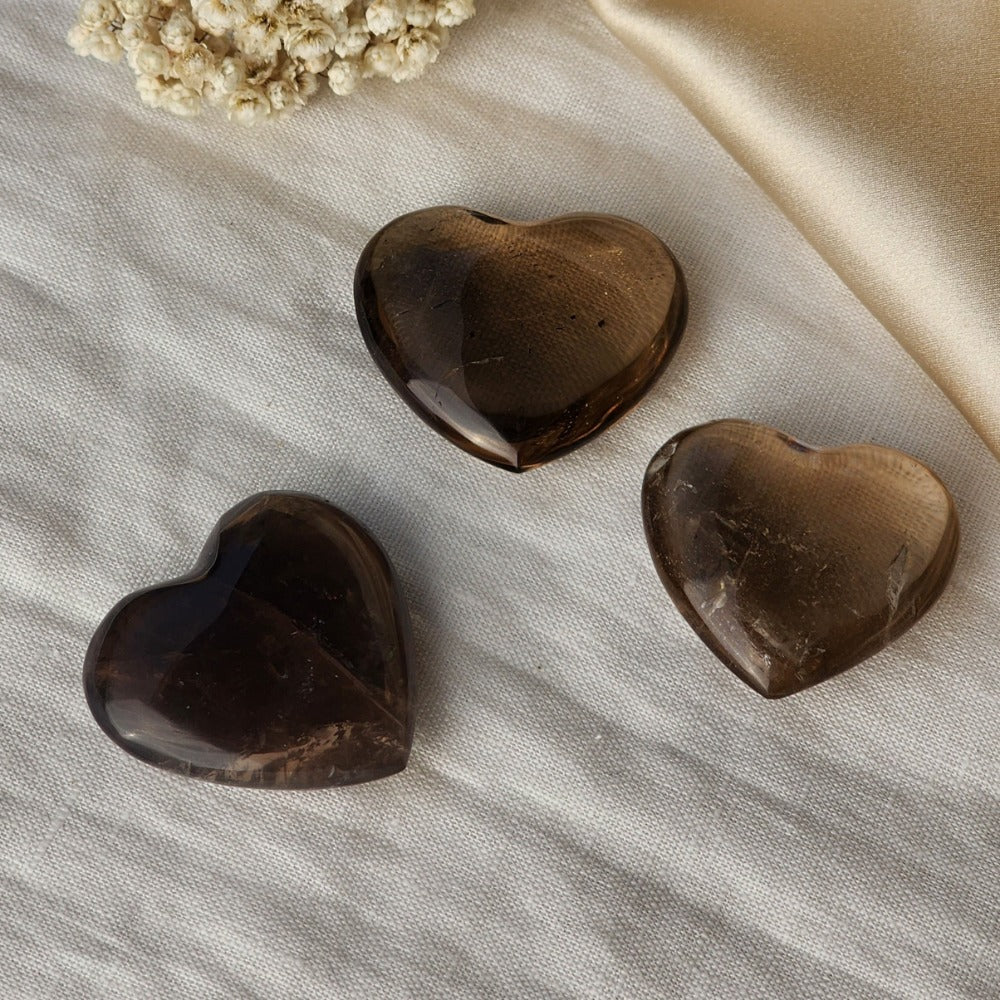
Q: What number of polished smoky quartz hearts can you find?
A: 3